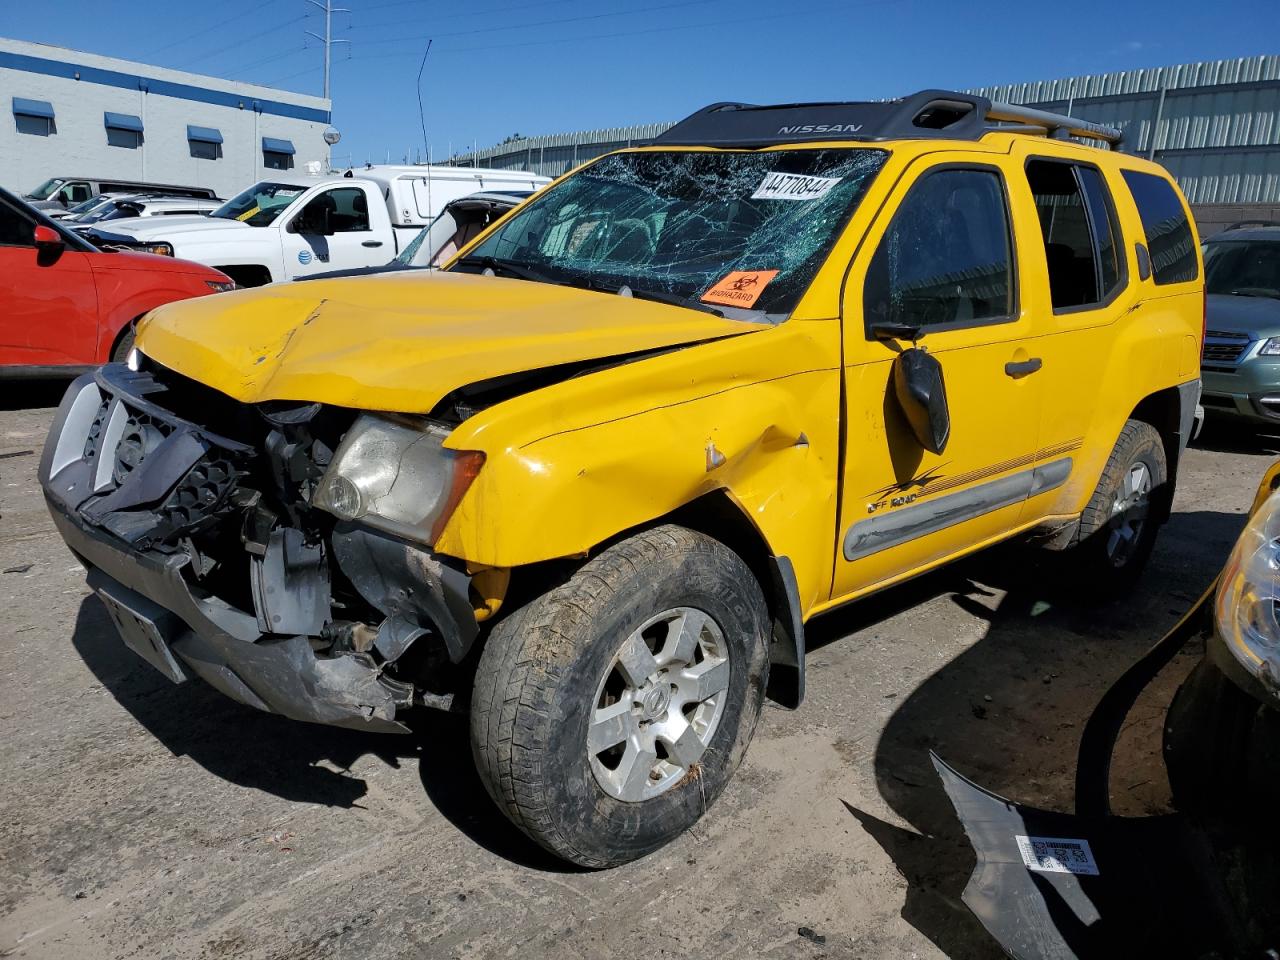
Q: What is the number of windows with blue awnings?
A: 4